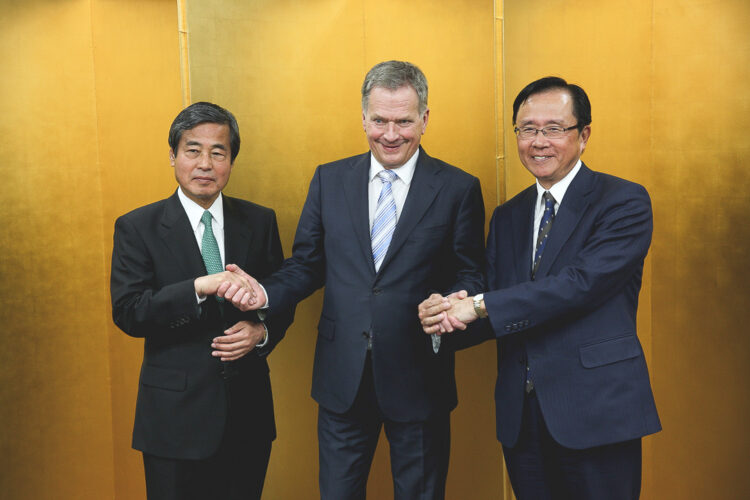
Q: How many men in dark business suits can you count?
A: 3